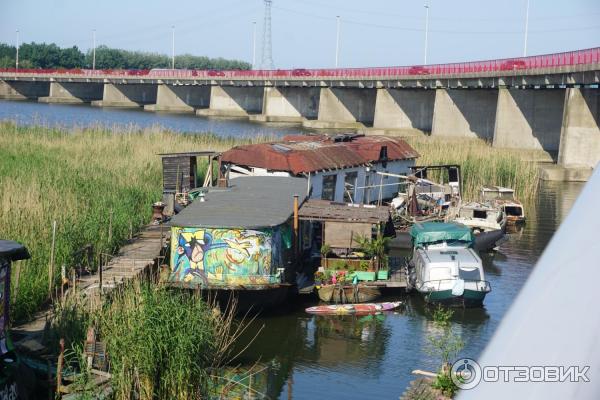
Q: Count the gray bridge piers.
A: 11